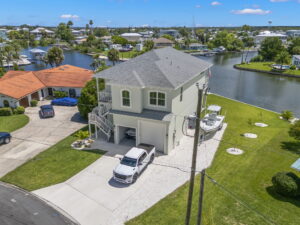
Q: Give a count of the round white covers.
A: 3